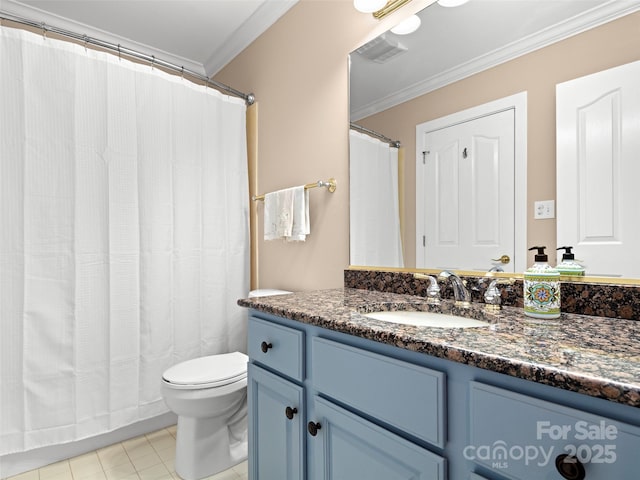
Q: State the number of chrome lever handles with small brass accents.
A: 2